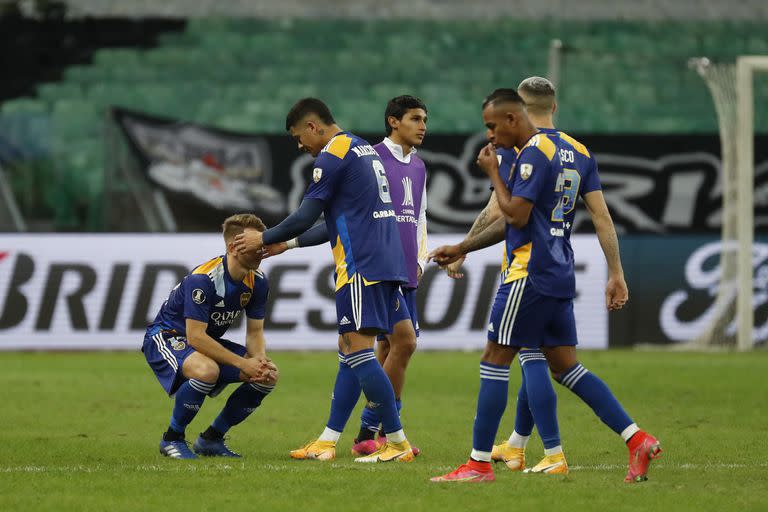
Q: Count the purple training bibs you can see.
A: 1